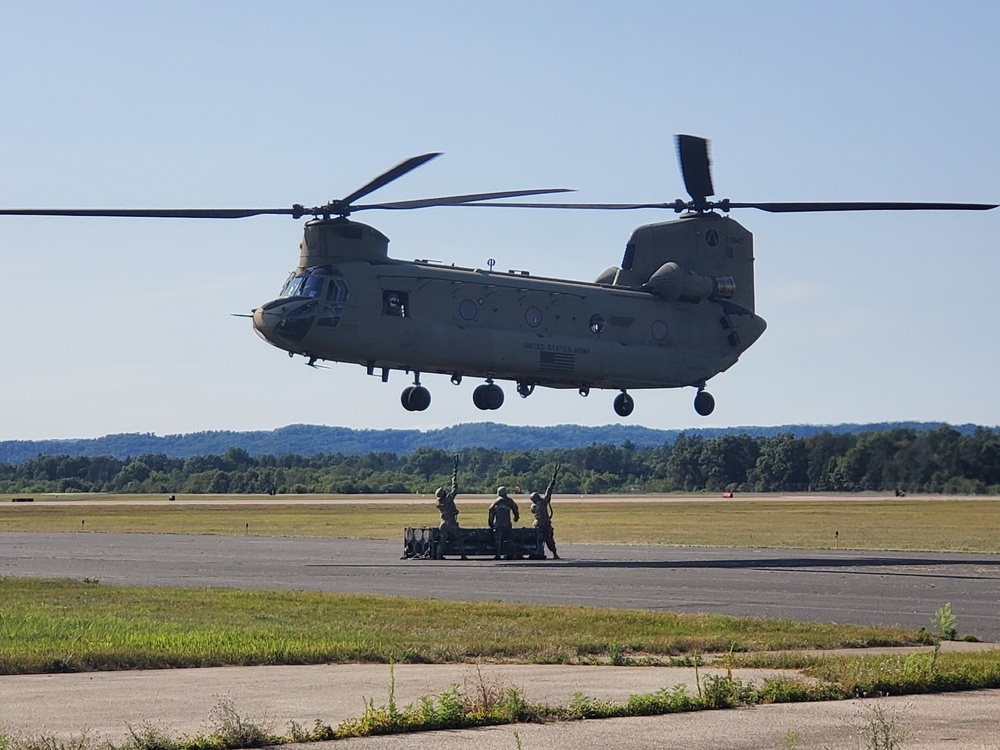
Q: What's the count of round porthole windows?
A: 4